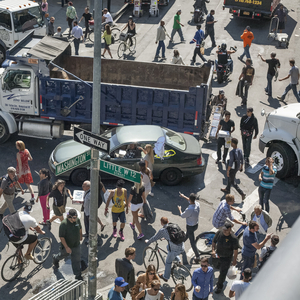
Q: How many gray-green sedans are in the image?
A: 1